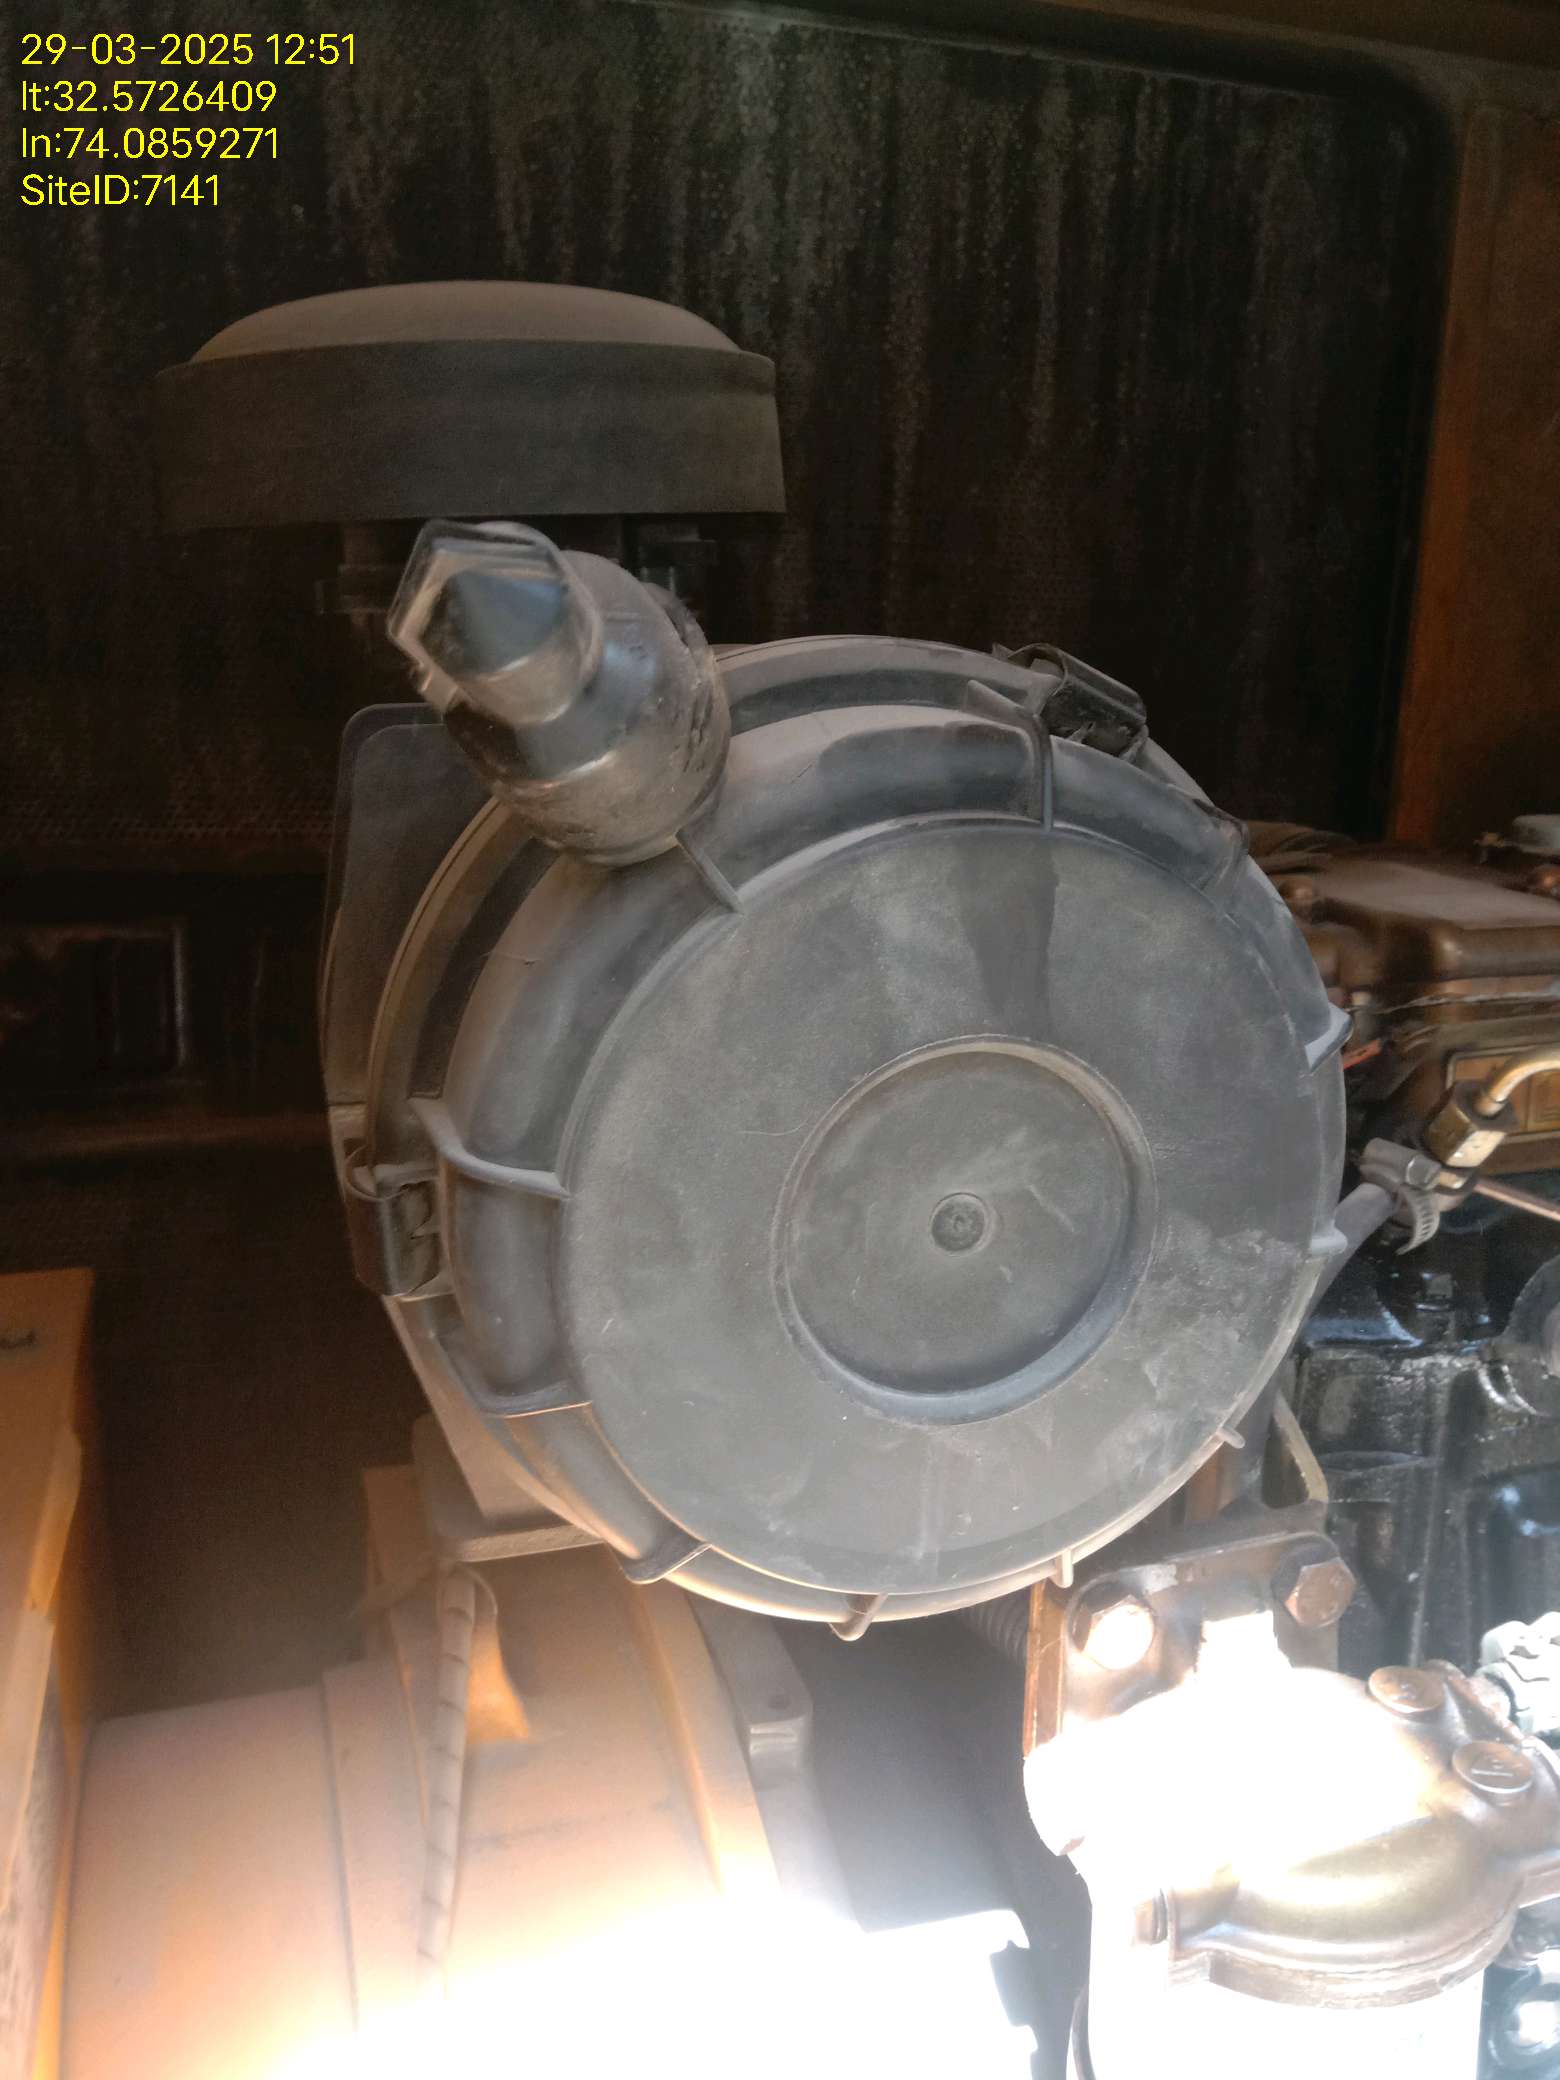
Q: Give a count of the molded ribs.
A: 11